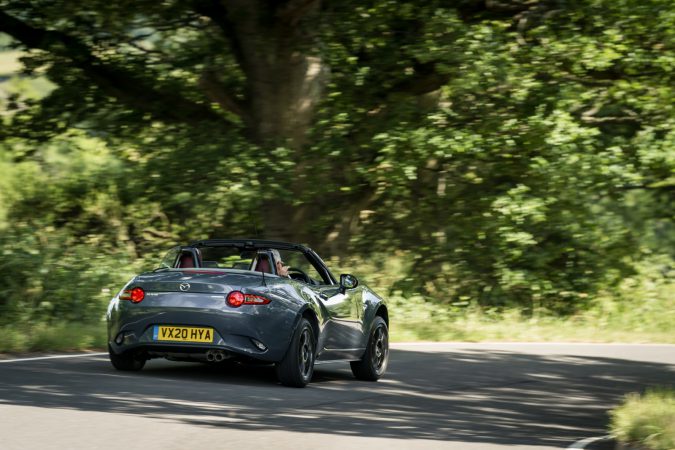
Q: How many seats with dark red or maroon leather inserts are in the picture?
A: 2